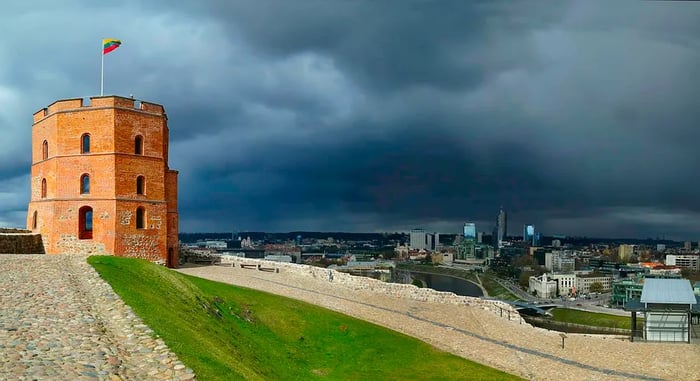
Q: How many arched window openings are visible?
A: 9